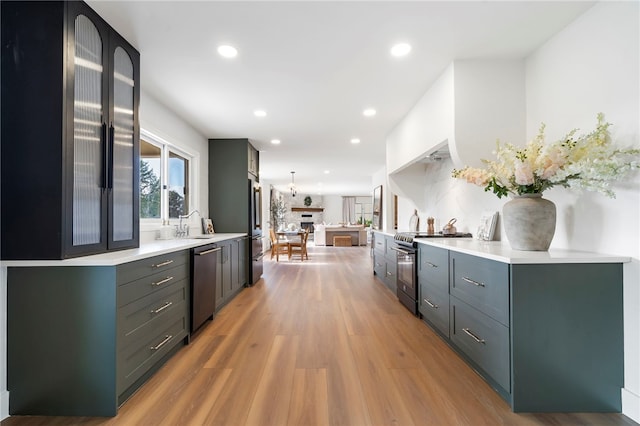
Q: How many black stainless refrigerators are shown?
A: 1